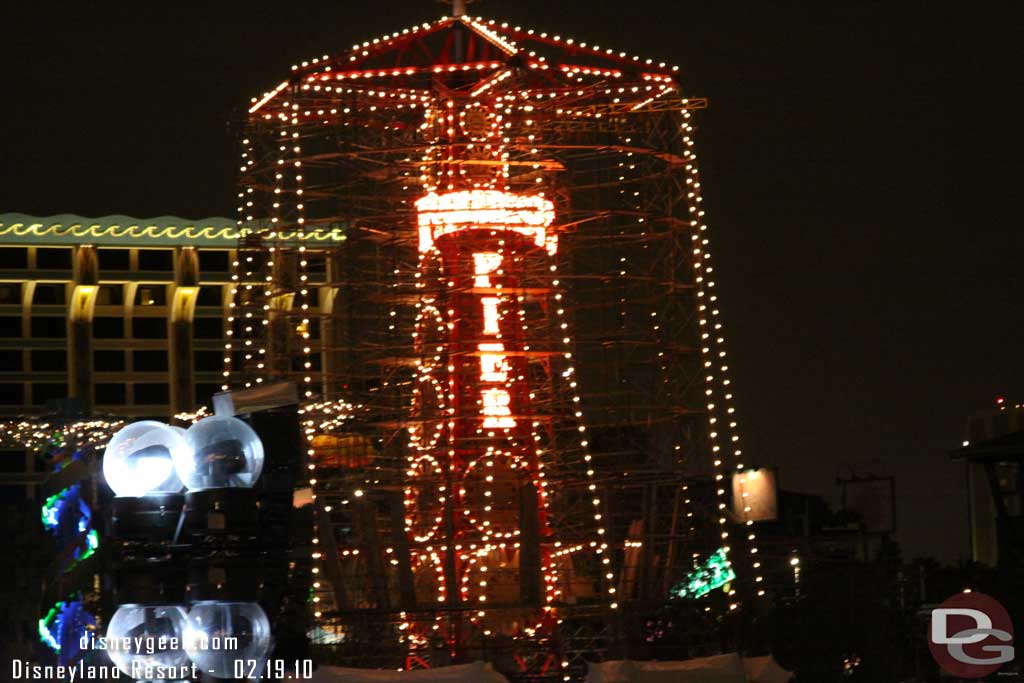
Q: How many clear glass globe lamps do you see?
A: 4